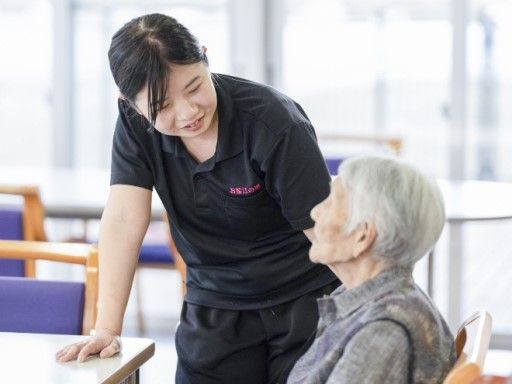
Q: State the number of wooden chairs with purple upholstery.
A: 4